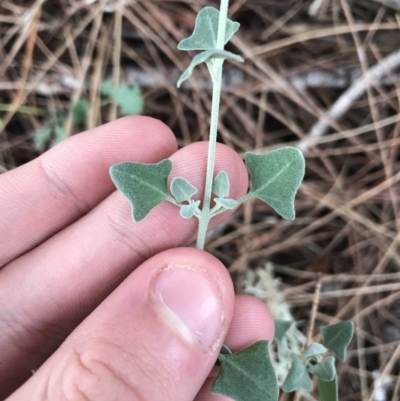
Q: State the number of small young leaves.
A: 4